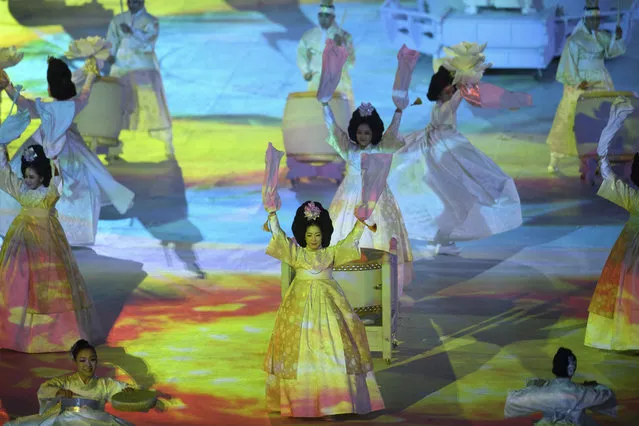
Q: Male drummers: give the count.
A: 3